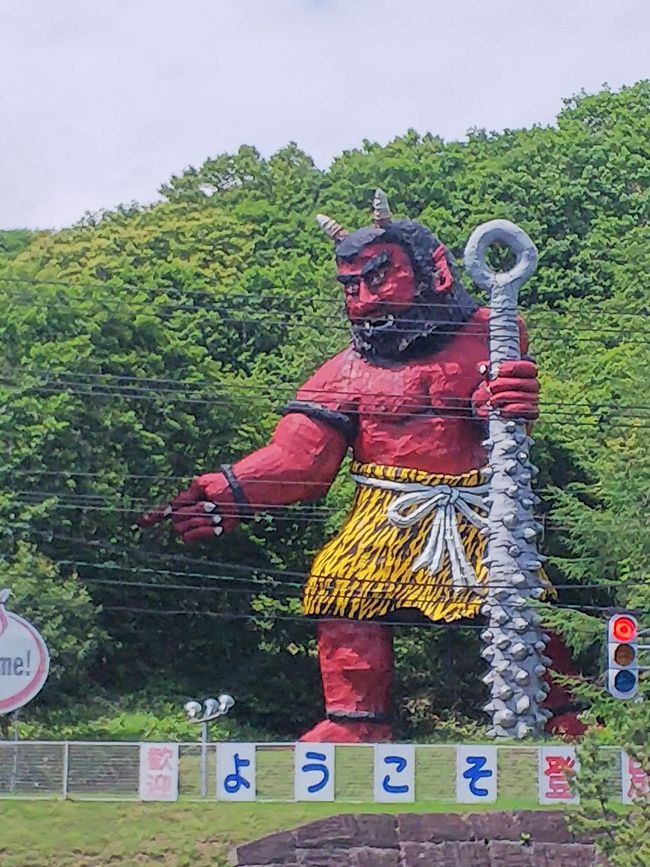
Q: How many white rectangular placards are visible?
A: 7